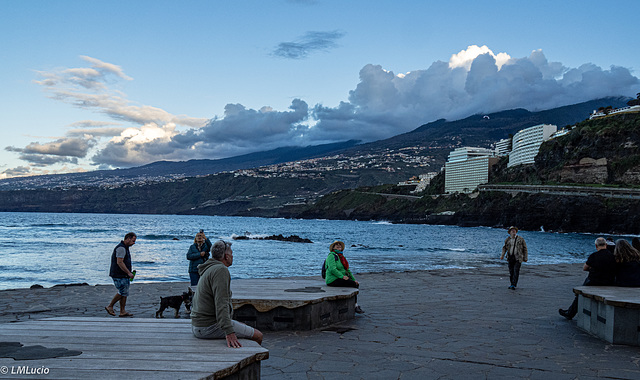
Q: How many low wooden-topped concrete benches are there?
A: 3